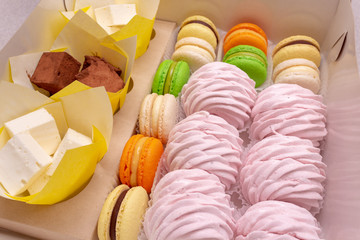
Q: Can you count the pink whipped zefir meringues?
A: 6